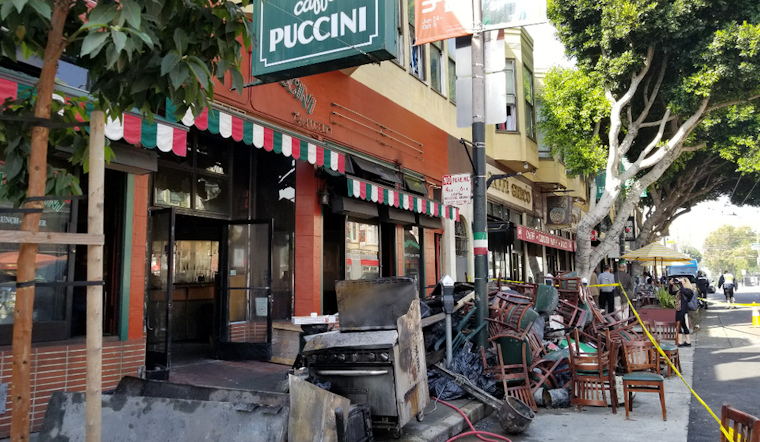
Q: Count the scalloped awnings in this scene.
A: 3